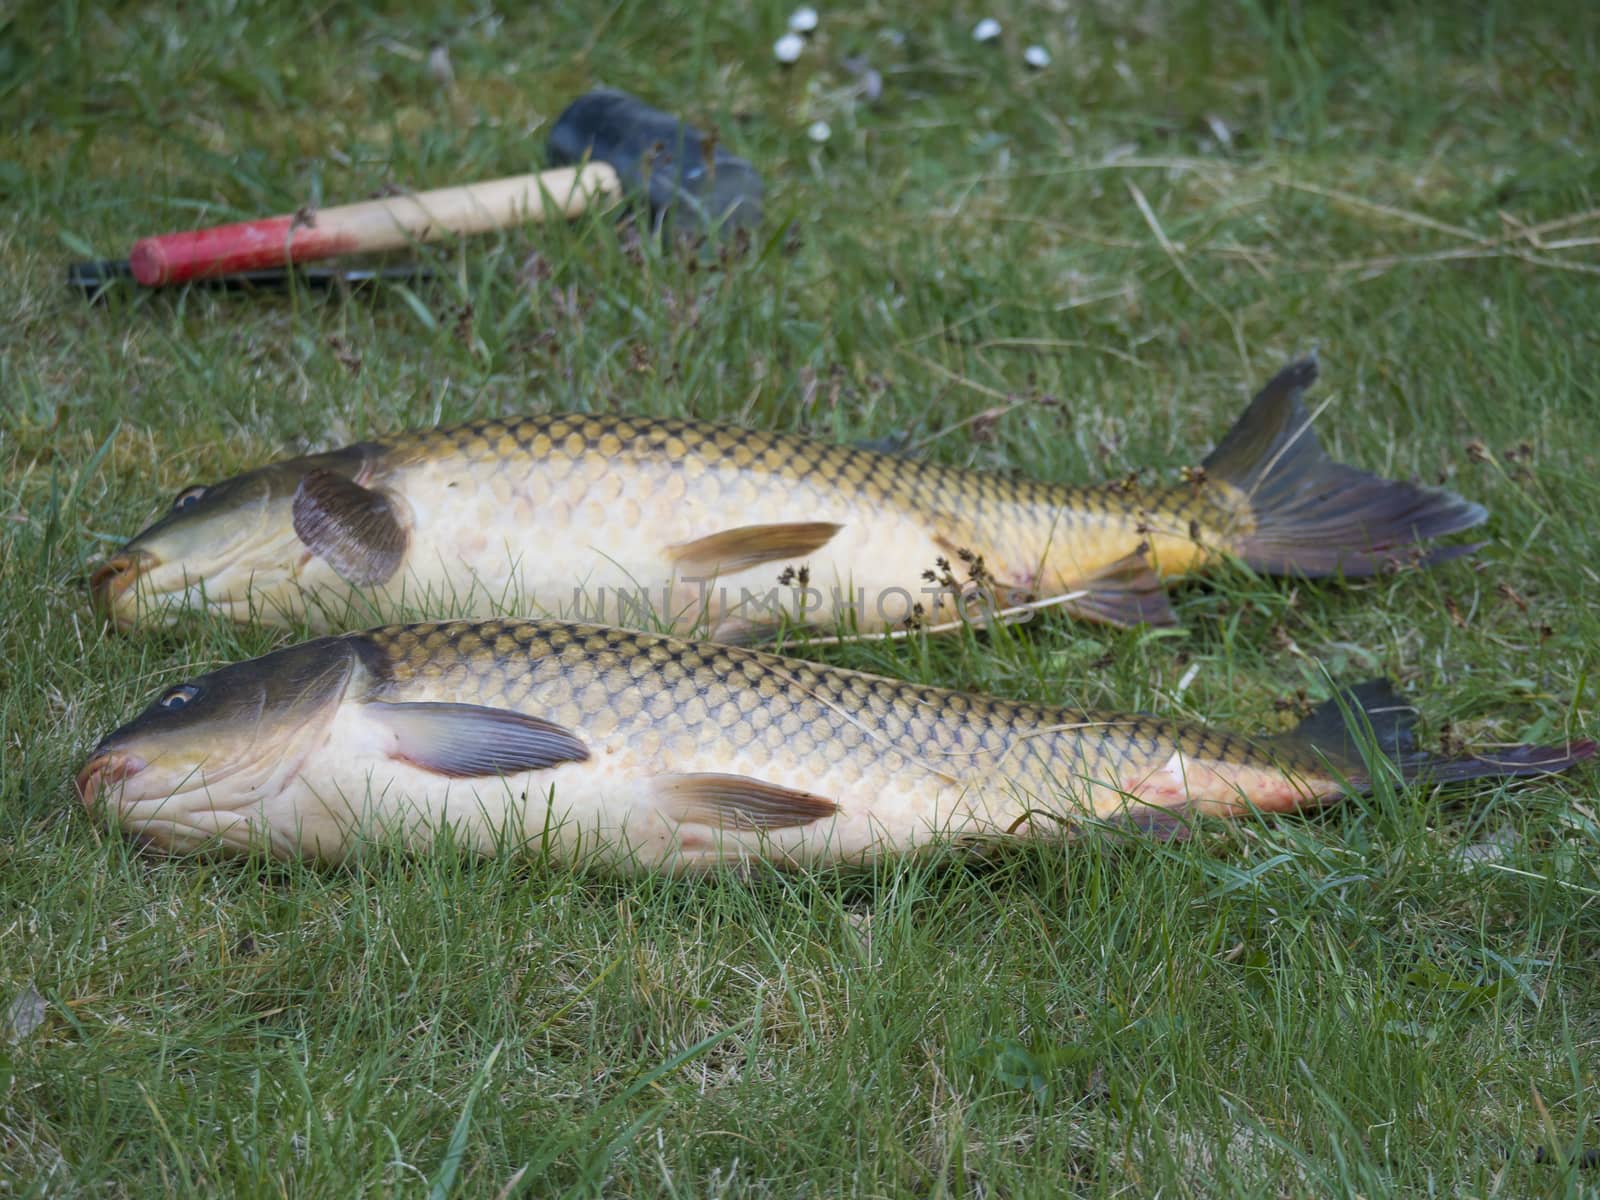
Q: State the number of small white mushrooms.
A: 5